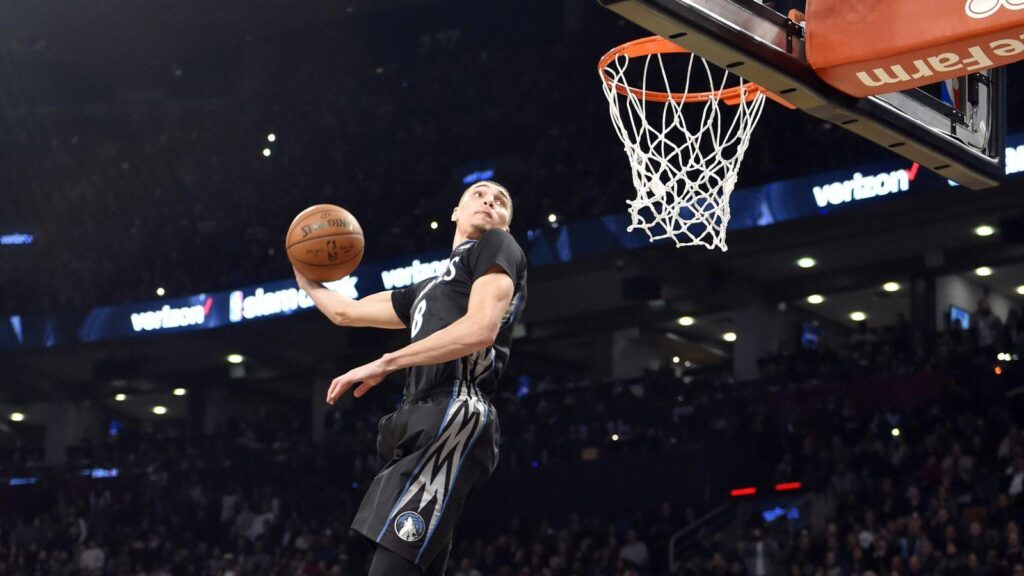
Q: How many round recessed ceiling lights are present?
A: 14